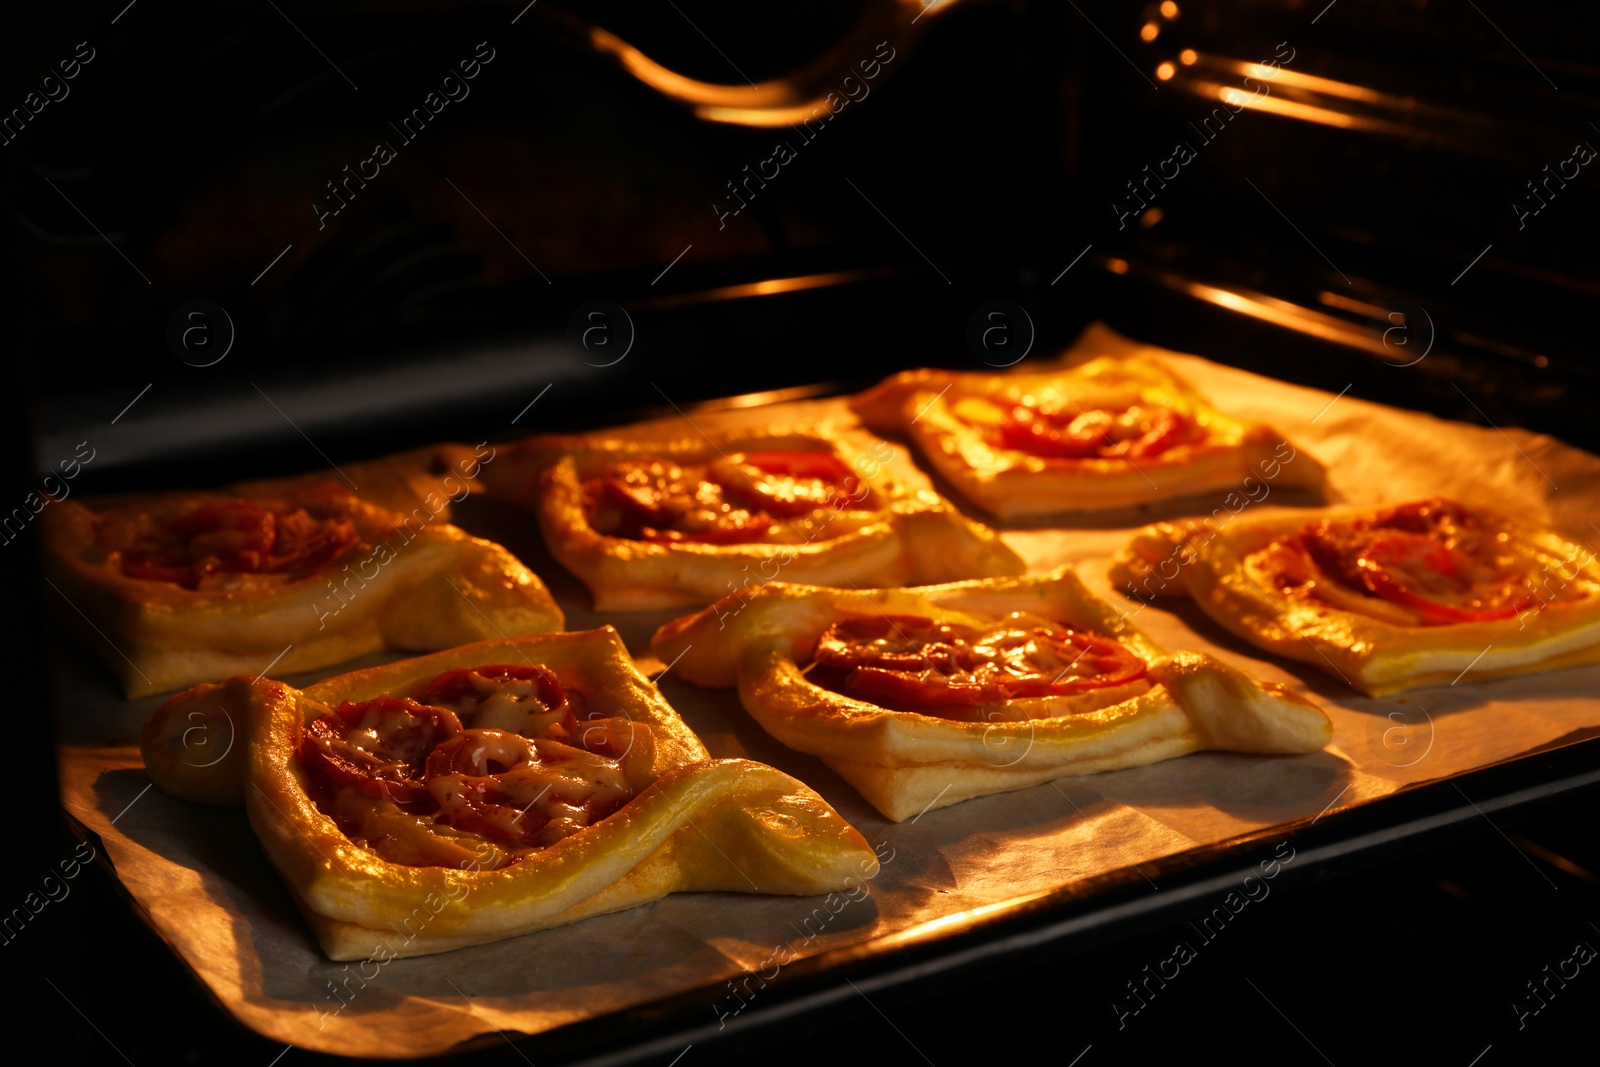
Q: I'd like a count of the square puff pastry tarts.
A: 6